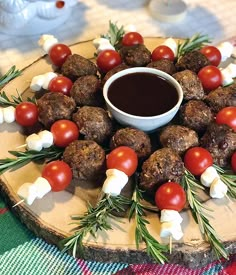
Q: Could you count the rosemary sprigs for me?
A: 9